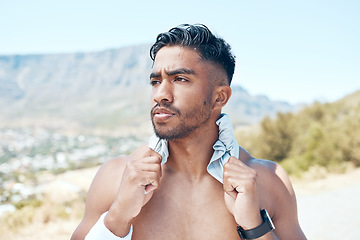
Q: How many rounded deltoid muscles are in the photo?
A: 2